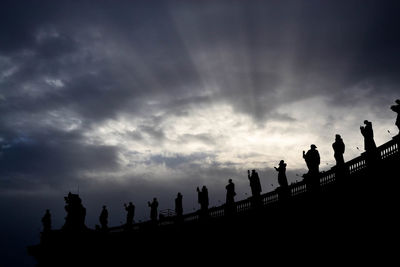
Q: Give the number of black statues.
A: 14